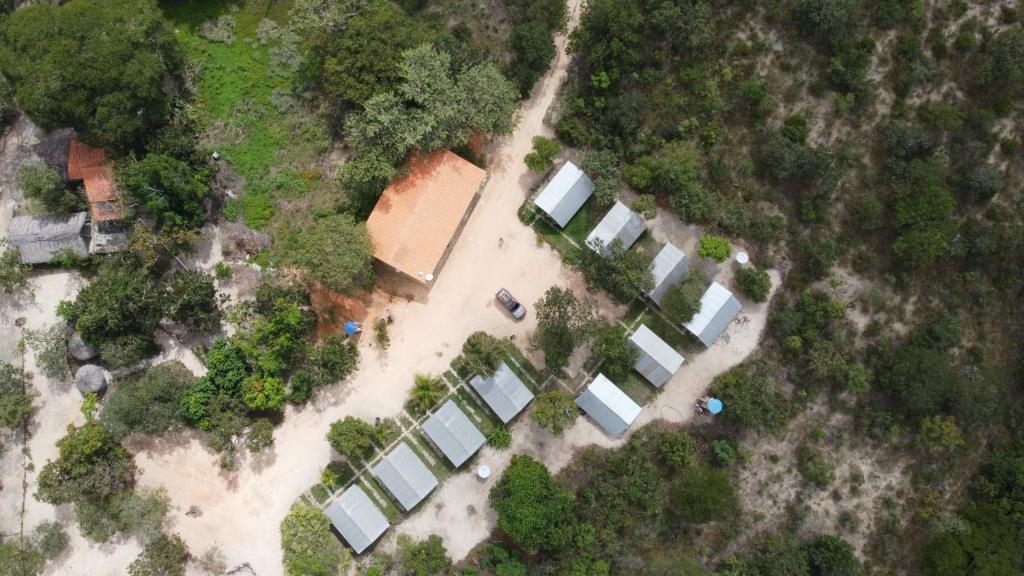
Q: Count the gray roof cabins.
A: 10